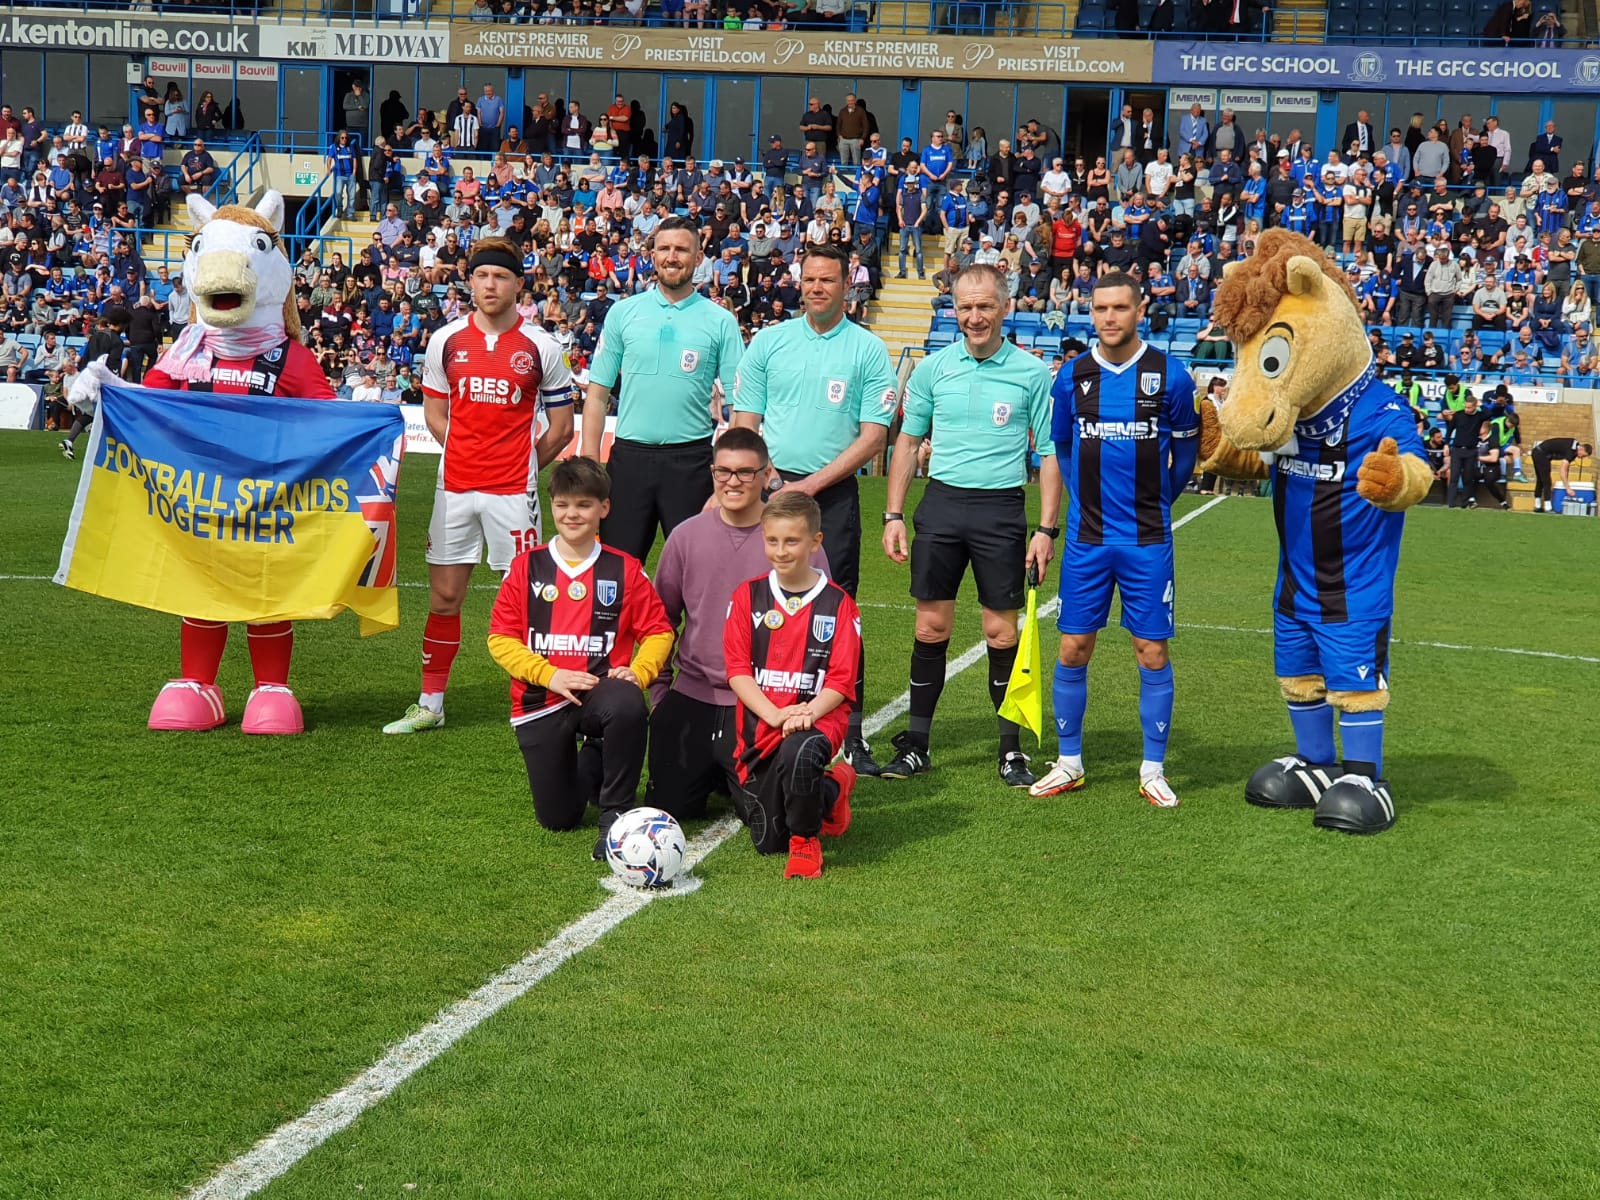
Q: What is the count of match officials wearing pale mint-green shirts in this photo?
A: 3